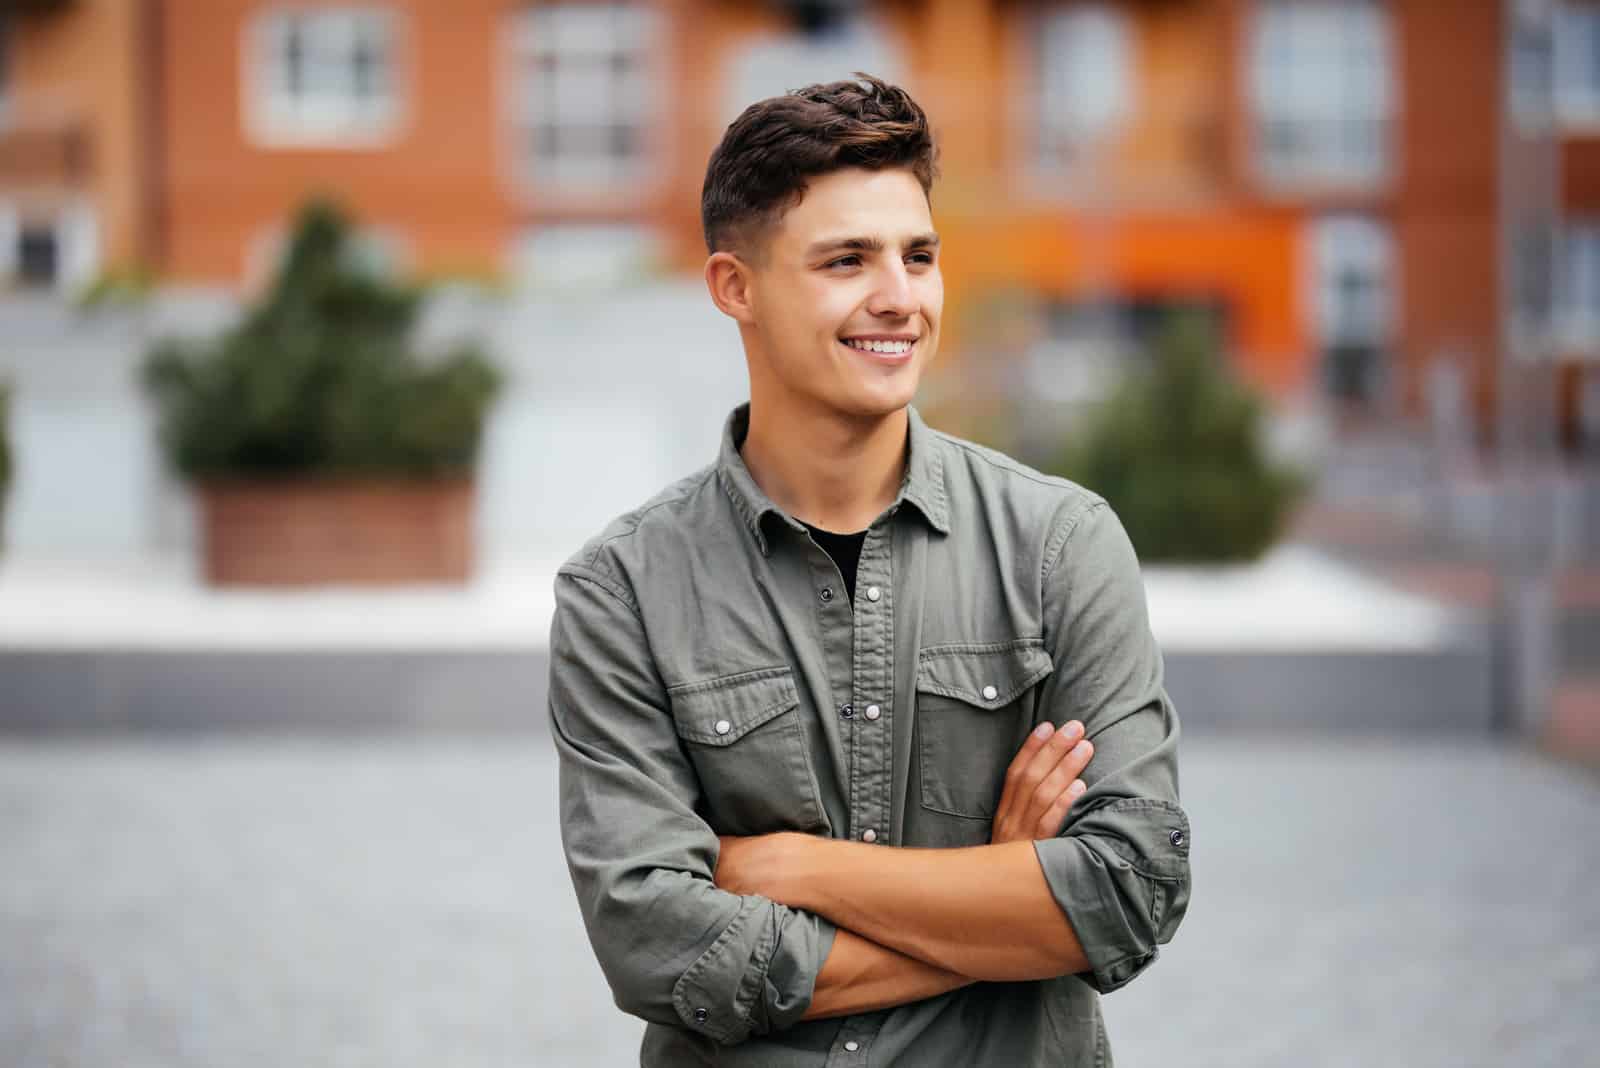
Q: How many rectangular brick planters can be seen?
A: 1